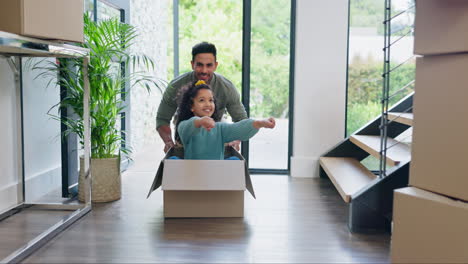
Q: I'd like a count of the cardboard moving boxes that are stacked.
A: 3